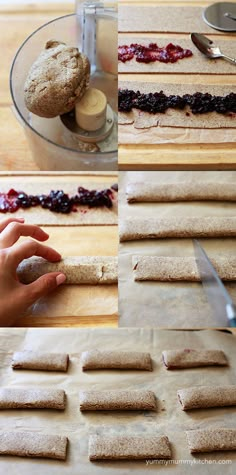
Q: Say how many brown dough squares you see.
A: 9